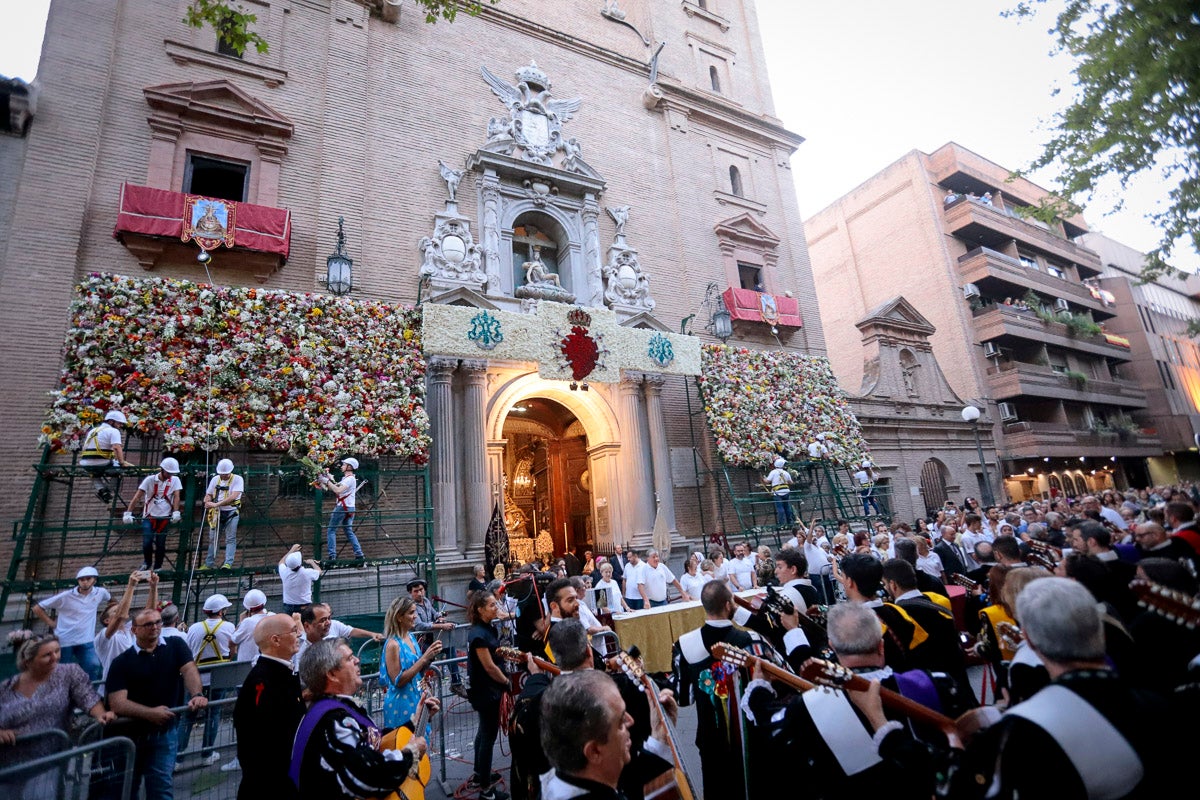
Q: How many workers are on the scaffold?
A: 7